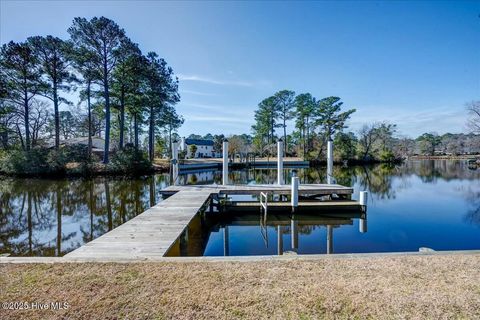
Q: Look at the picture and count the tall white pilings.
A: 4